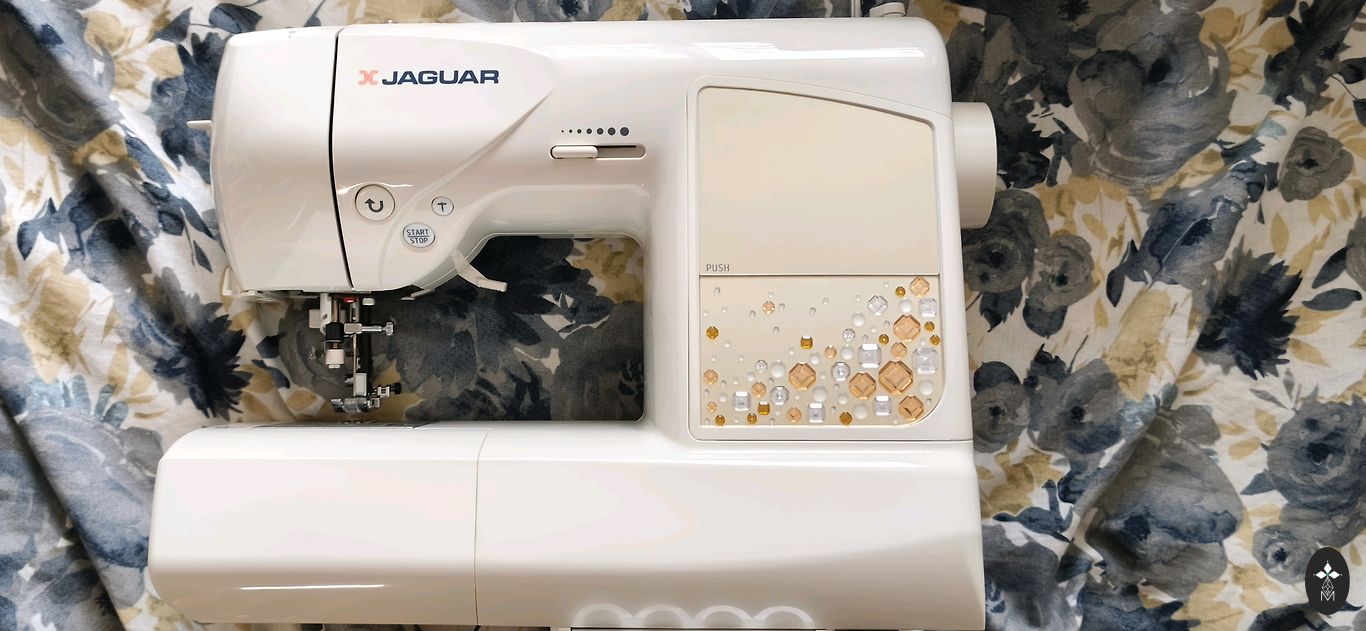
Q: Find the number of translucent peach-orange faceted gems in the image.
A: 13